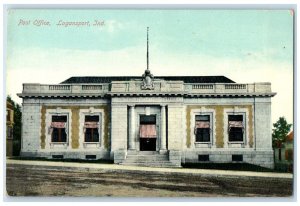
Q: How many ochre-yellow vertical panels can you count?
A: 6